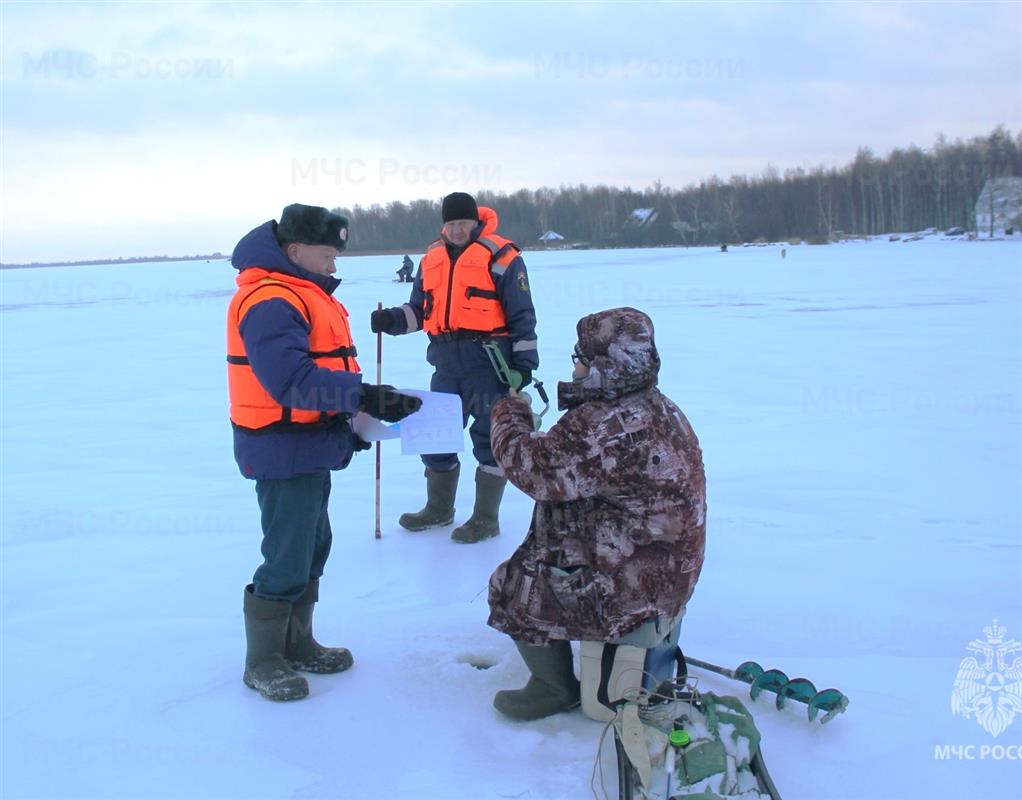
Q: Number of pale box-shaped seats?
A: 1